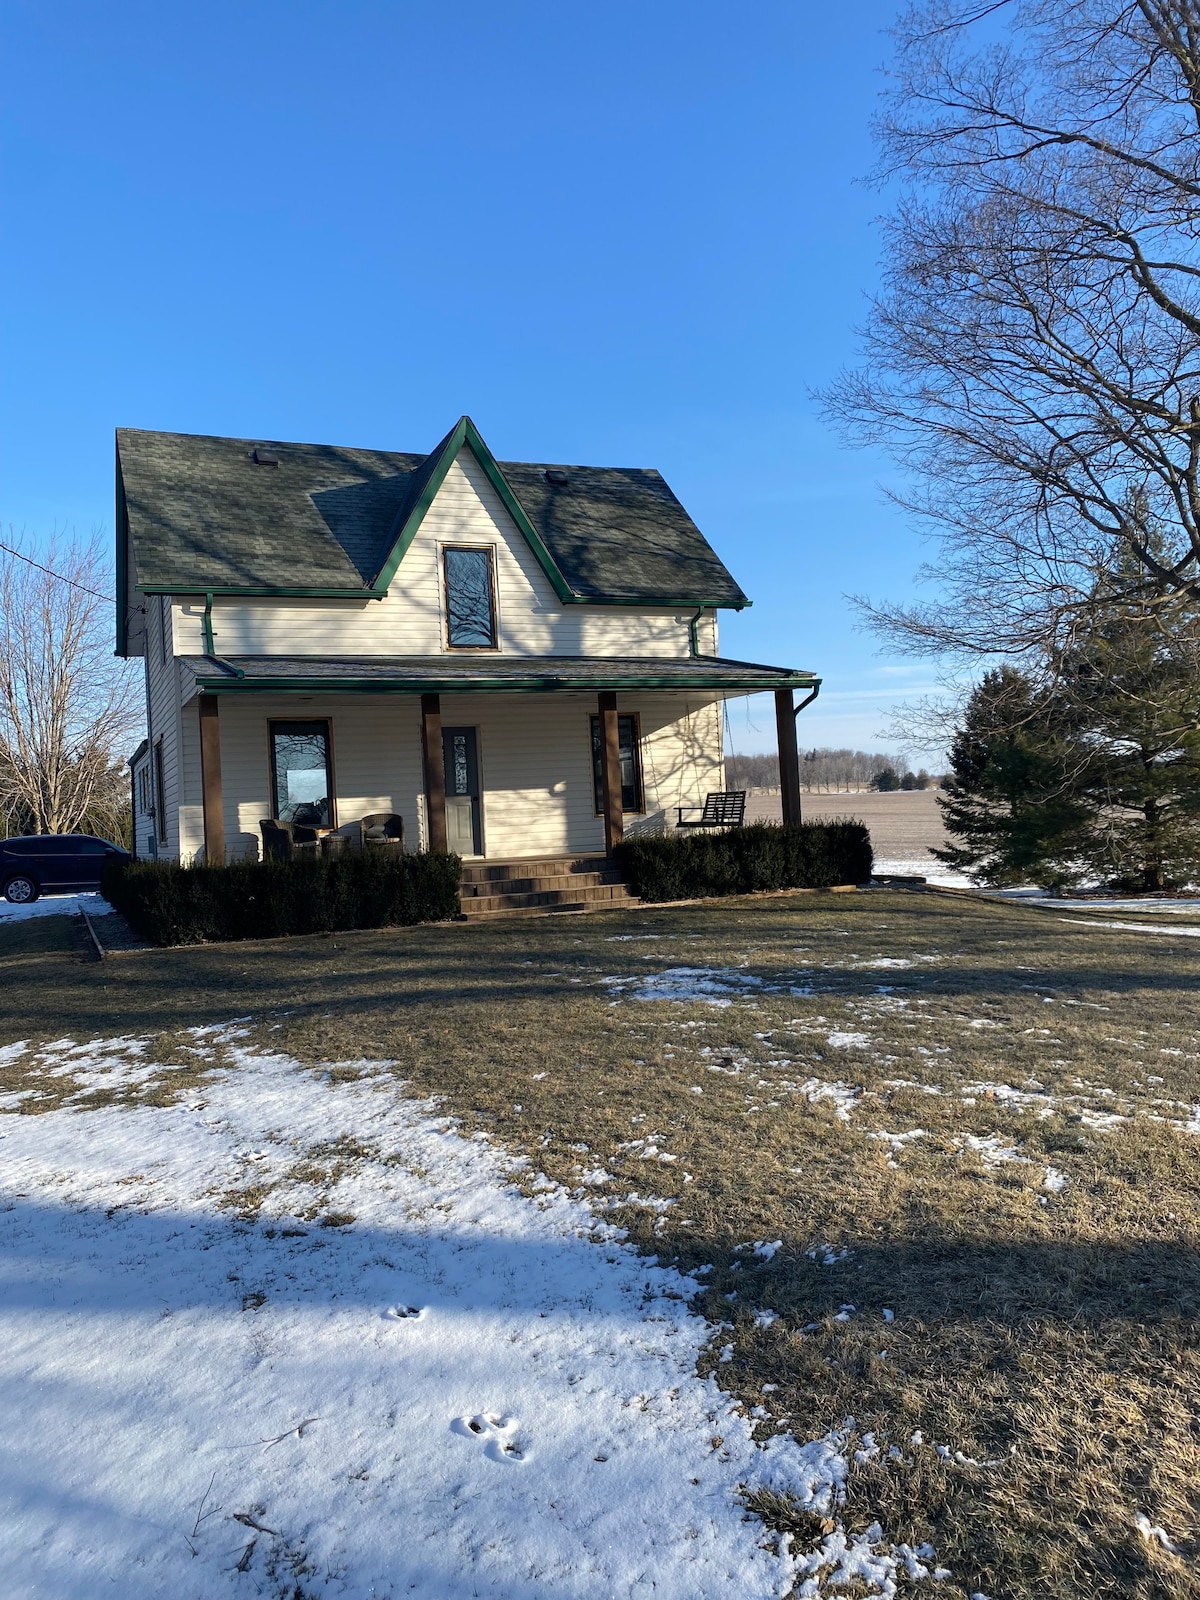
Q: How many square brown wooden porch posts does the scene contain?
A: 4